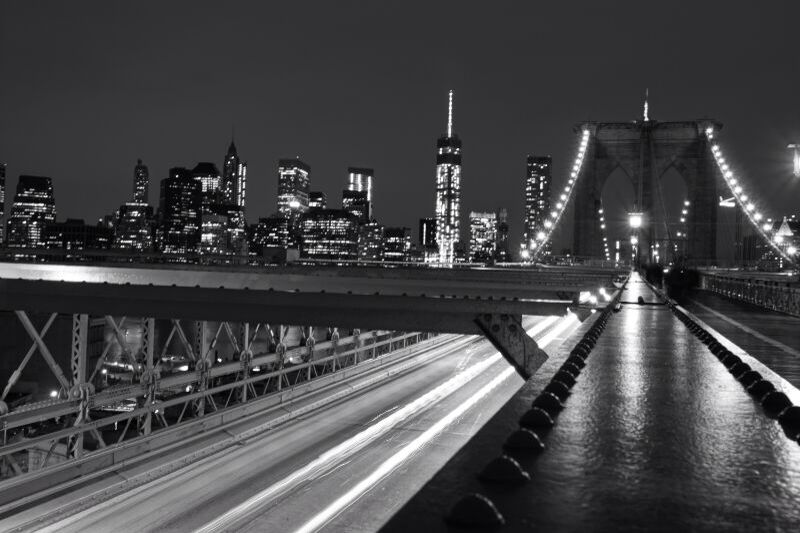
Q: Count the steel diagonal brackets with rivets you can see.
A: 1